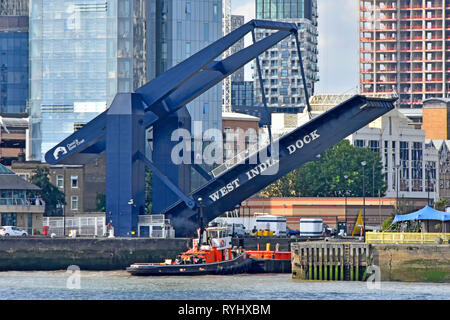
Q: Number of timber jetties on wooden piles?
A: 1